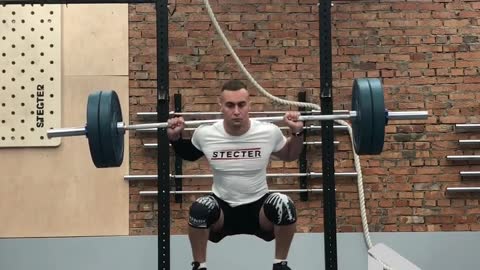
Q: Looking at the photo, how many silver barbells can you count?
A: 11